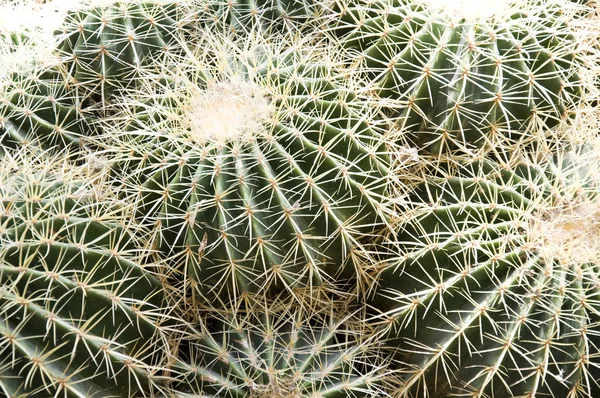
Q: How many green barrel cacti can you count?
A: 8